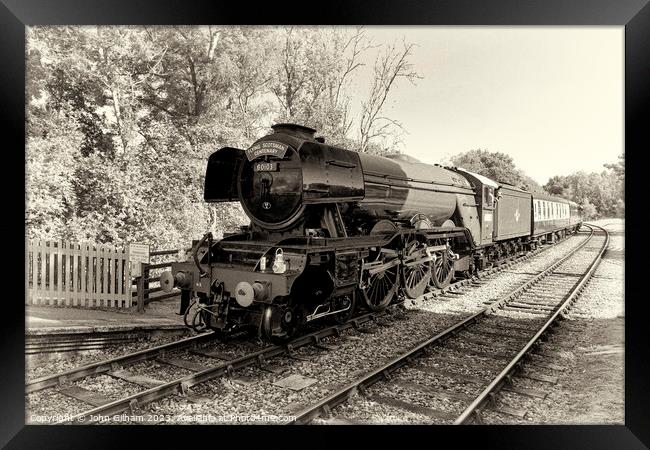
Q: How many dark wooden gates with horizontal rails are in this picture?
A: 1